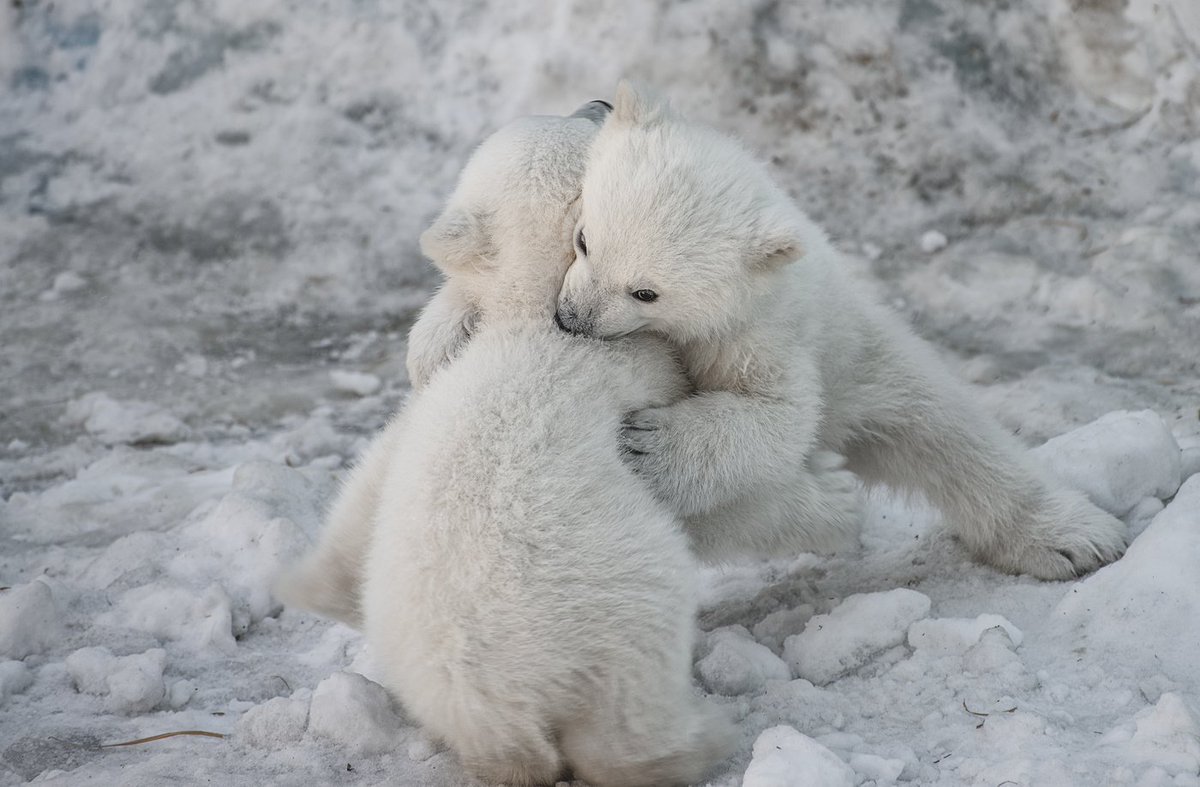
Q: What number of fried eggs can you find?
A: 0